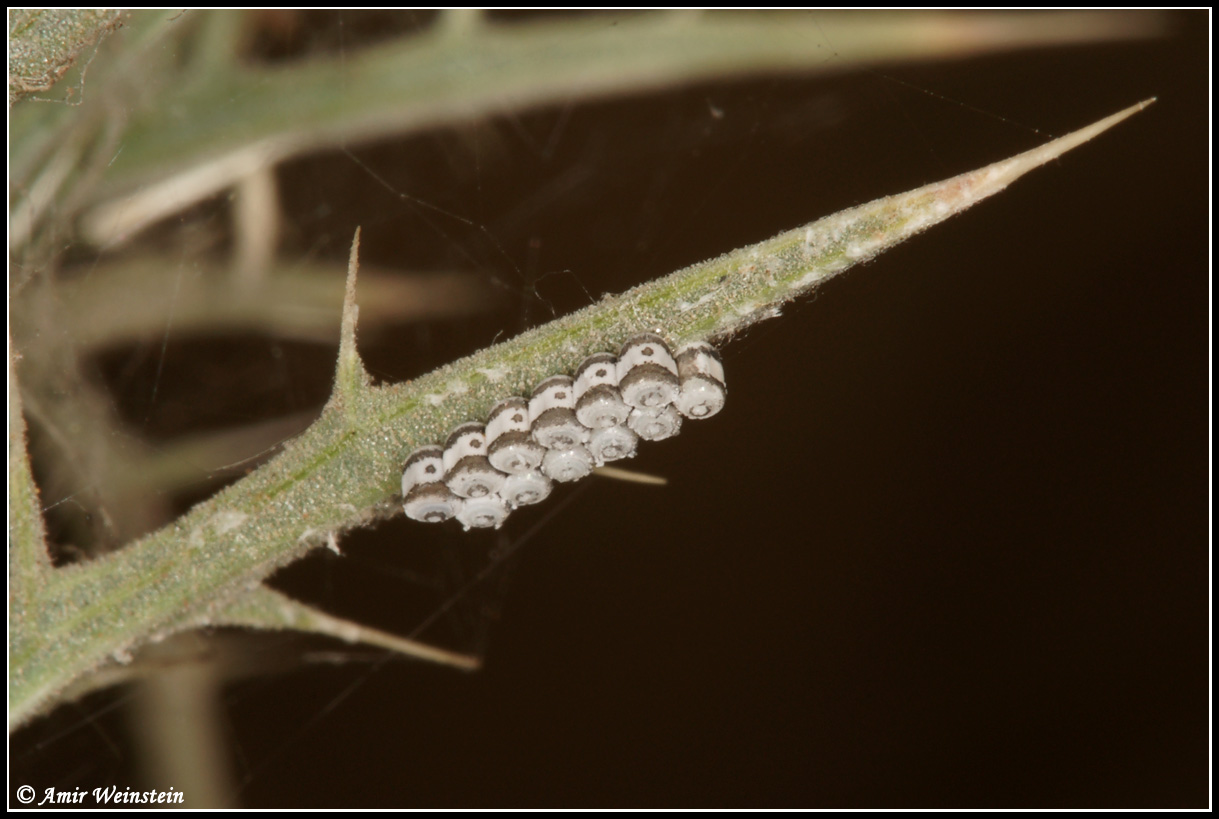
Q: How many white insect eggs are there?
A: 12